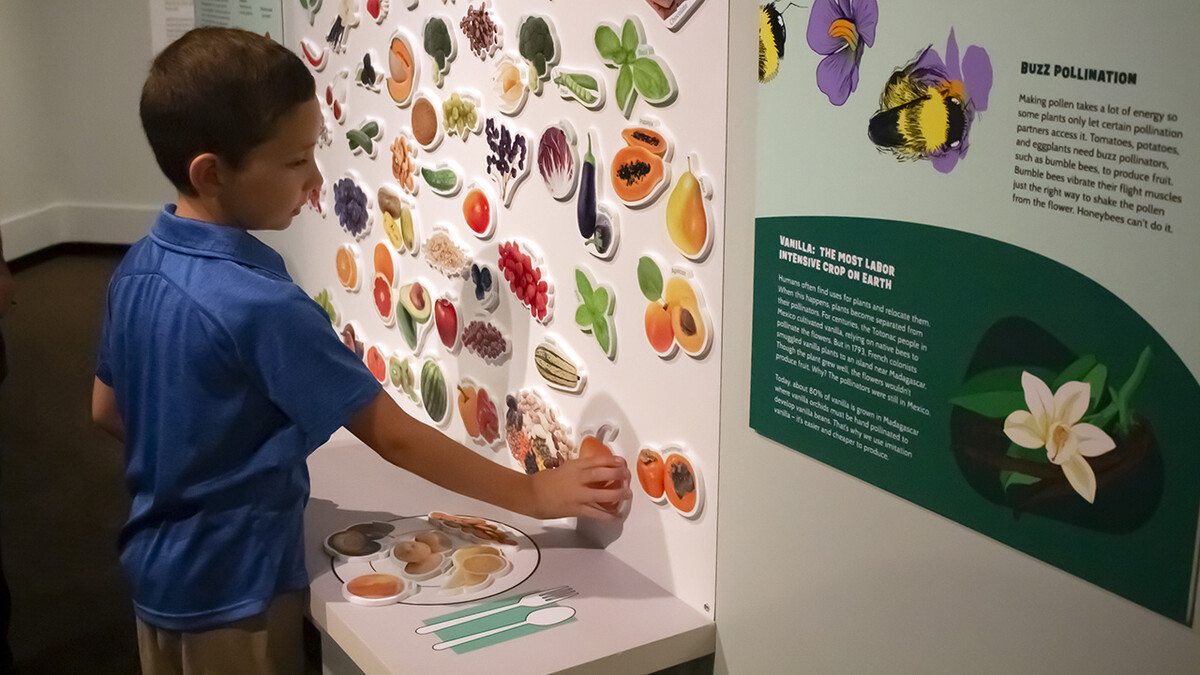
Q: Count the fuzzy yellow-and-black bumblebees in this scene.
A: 2